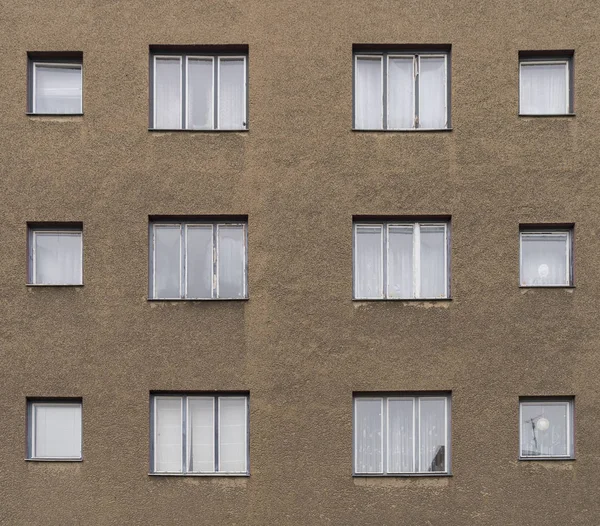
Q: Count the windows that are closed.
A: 12